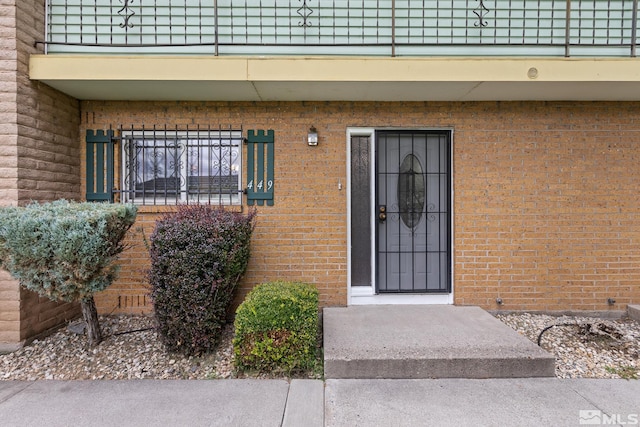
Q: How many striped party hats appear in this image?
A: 0